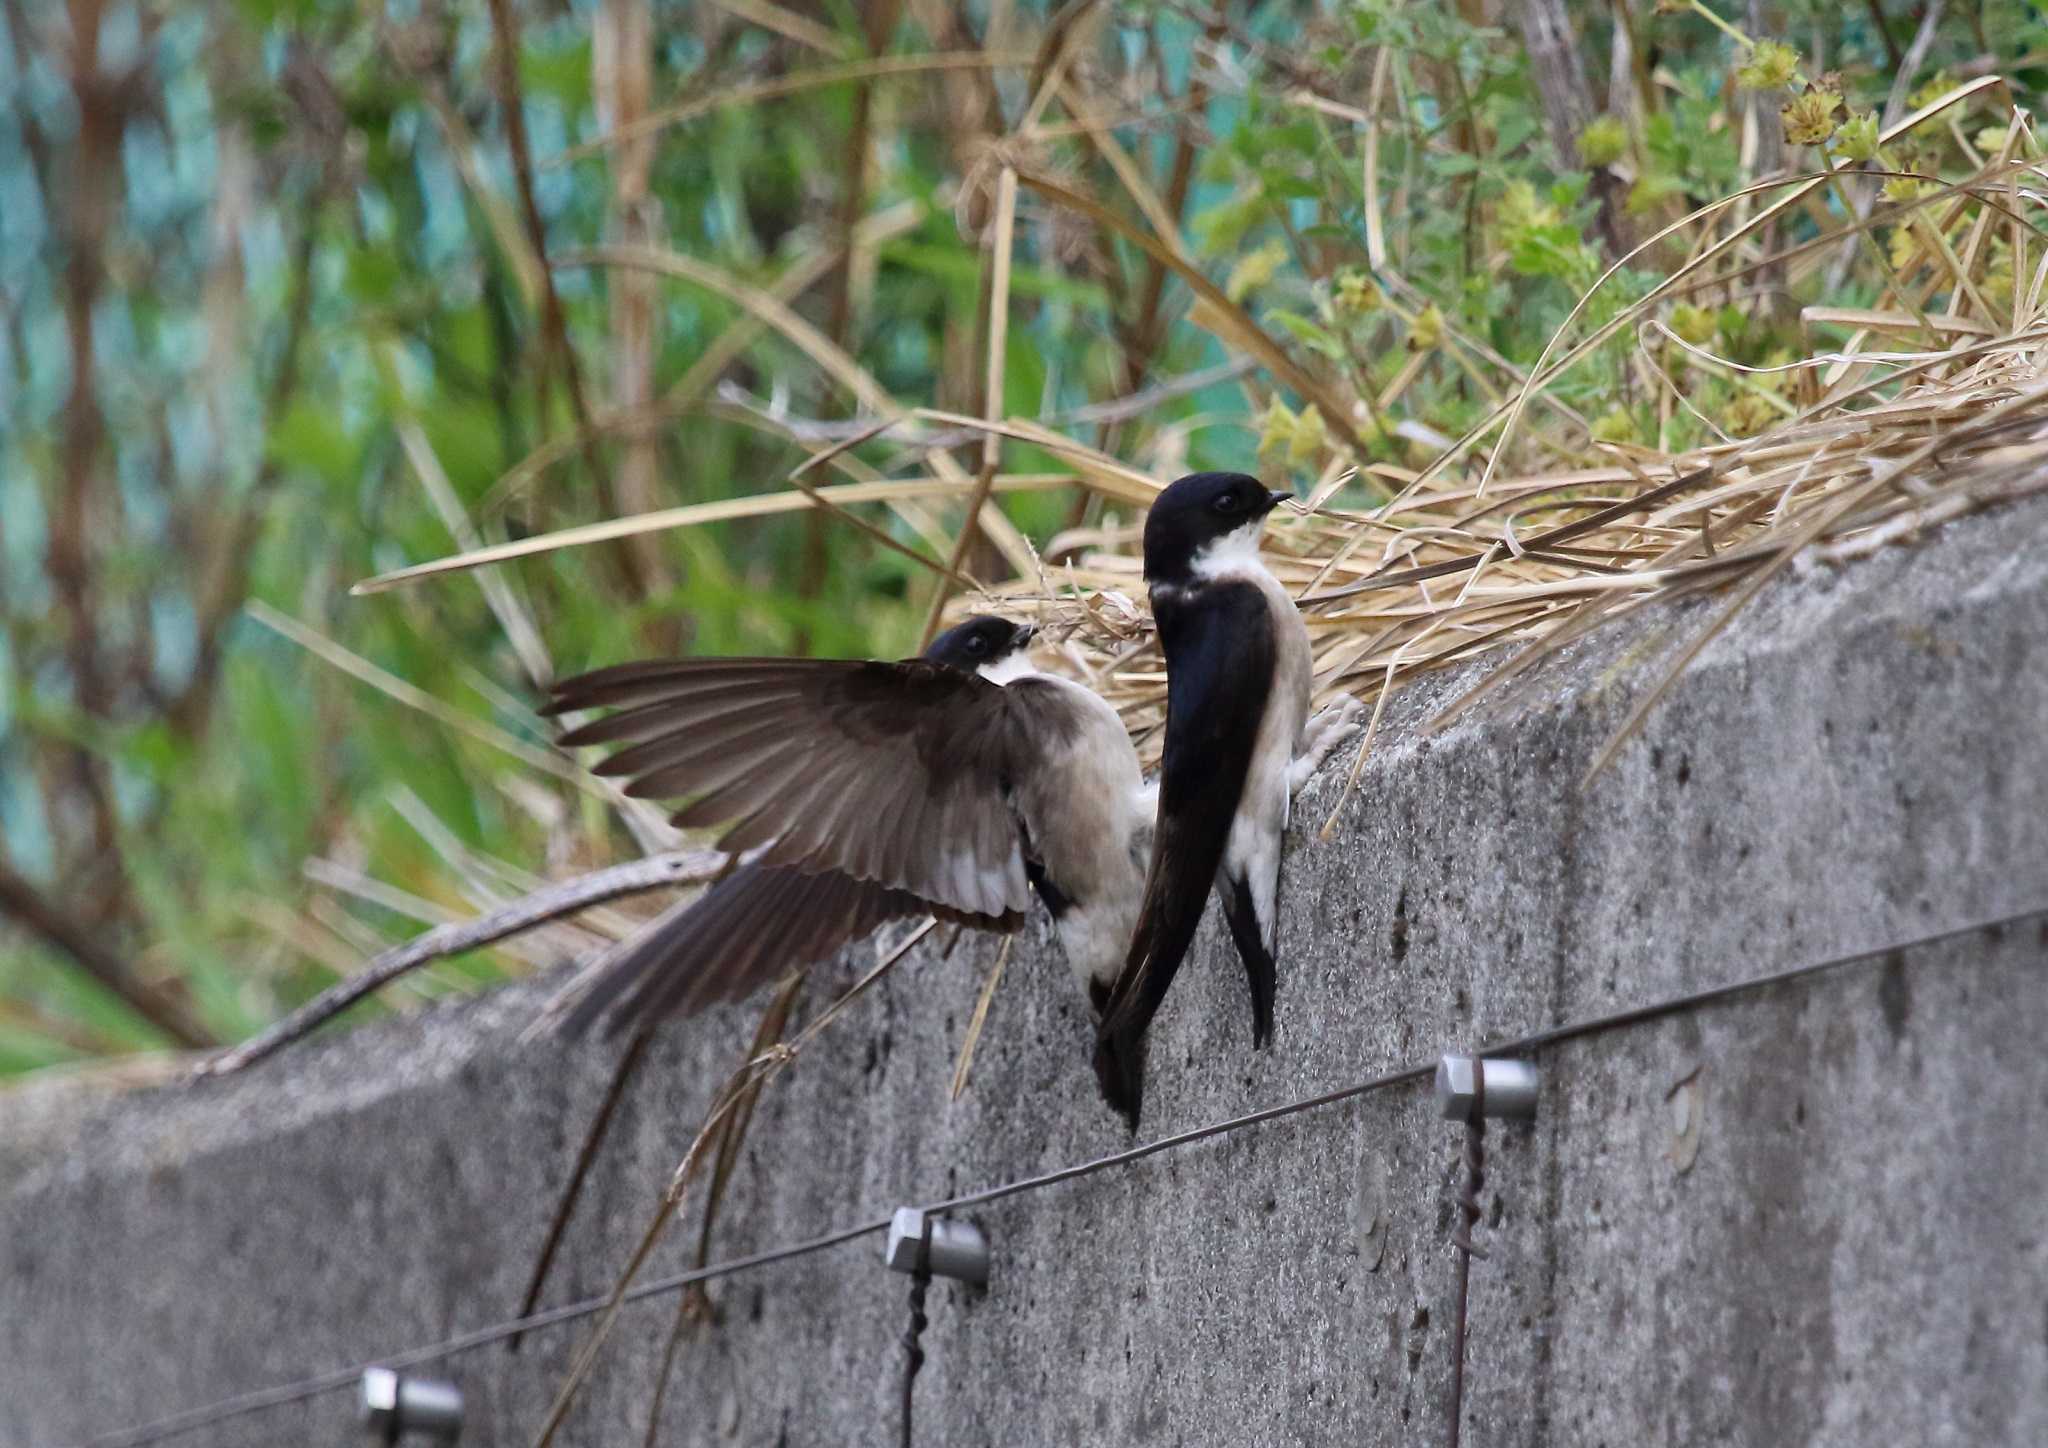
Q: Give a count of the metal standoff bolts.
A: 3